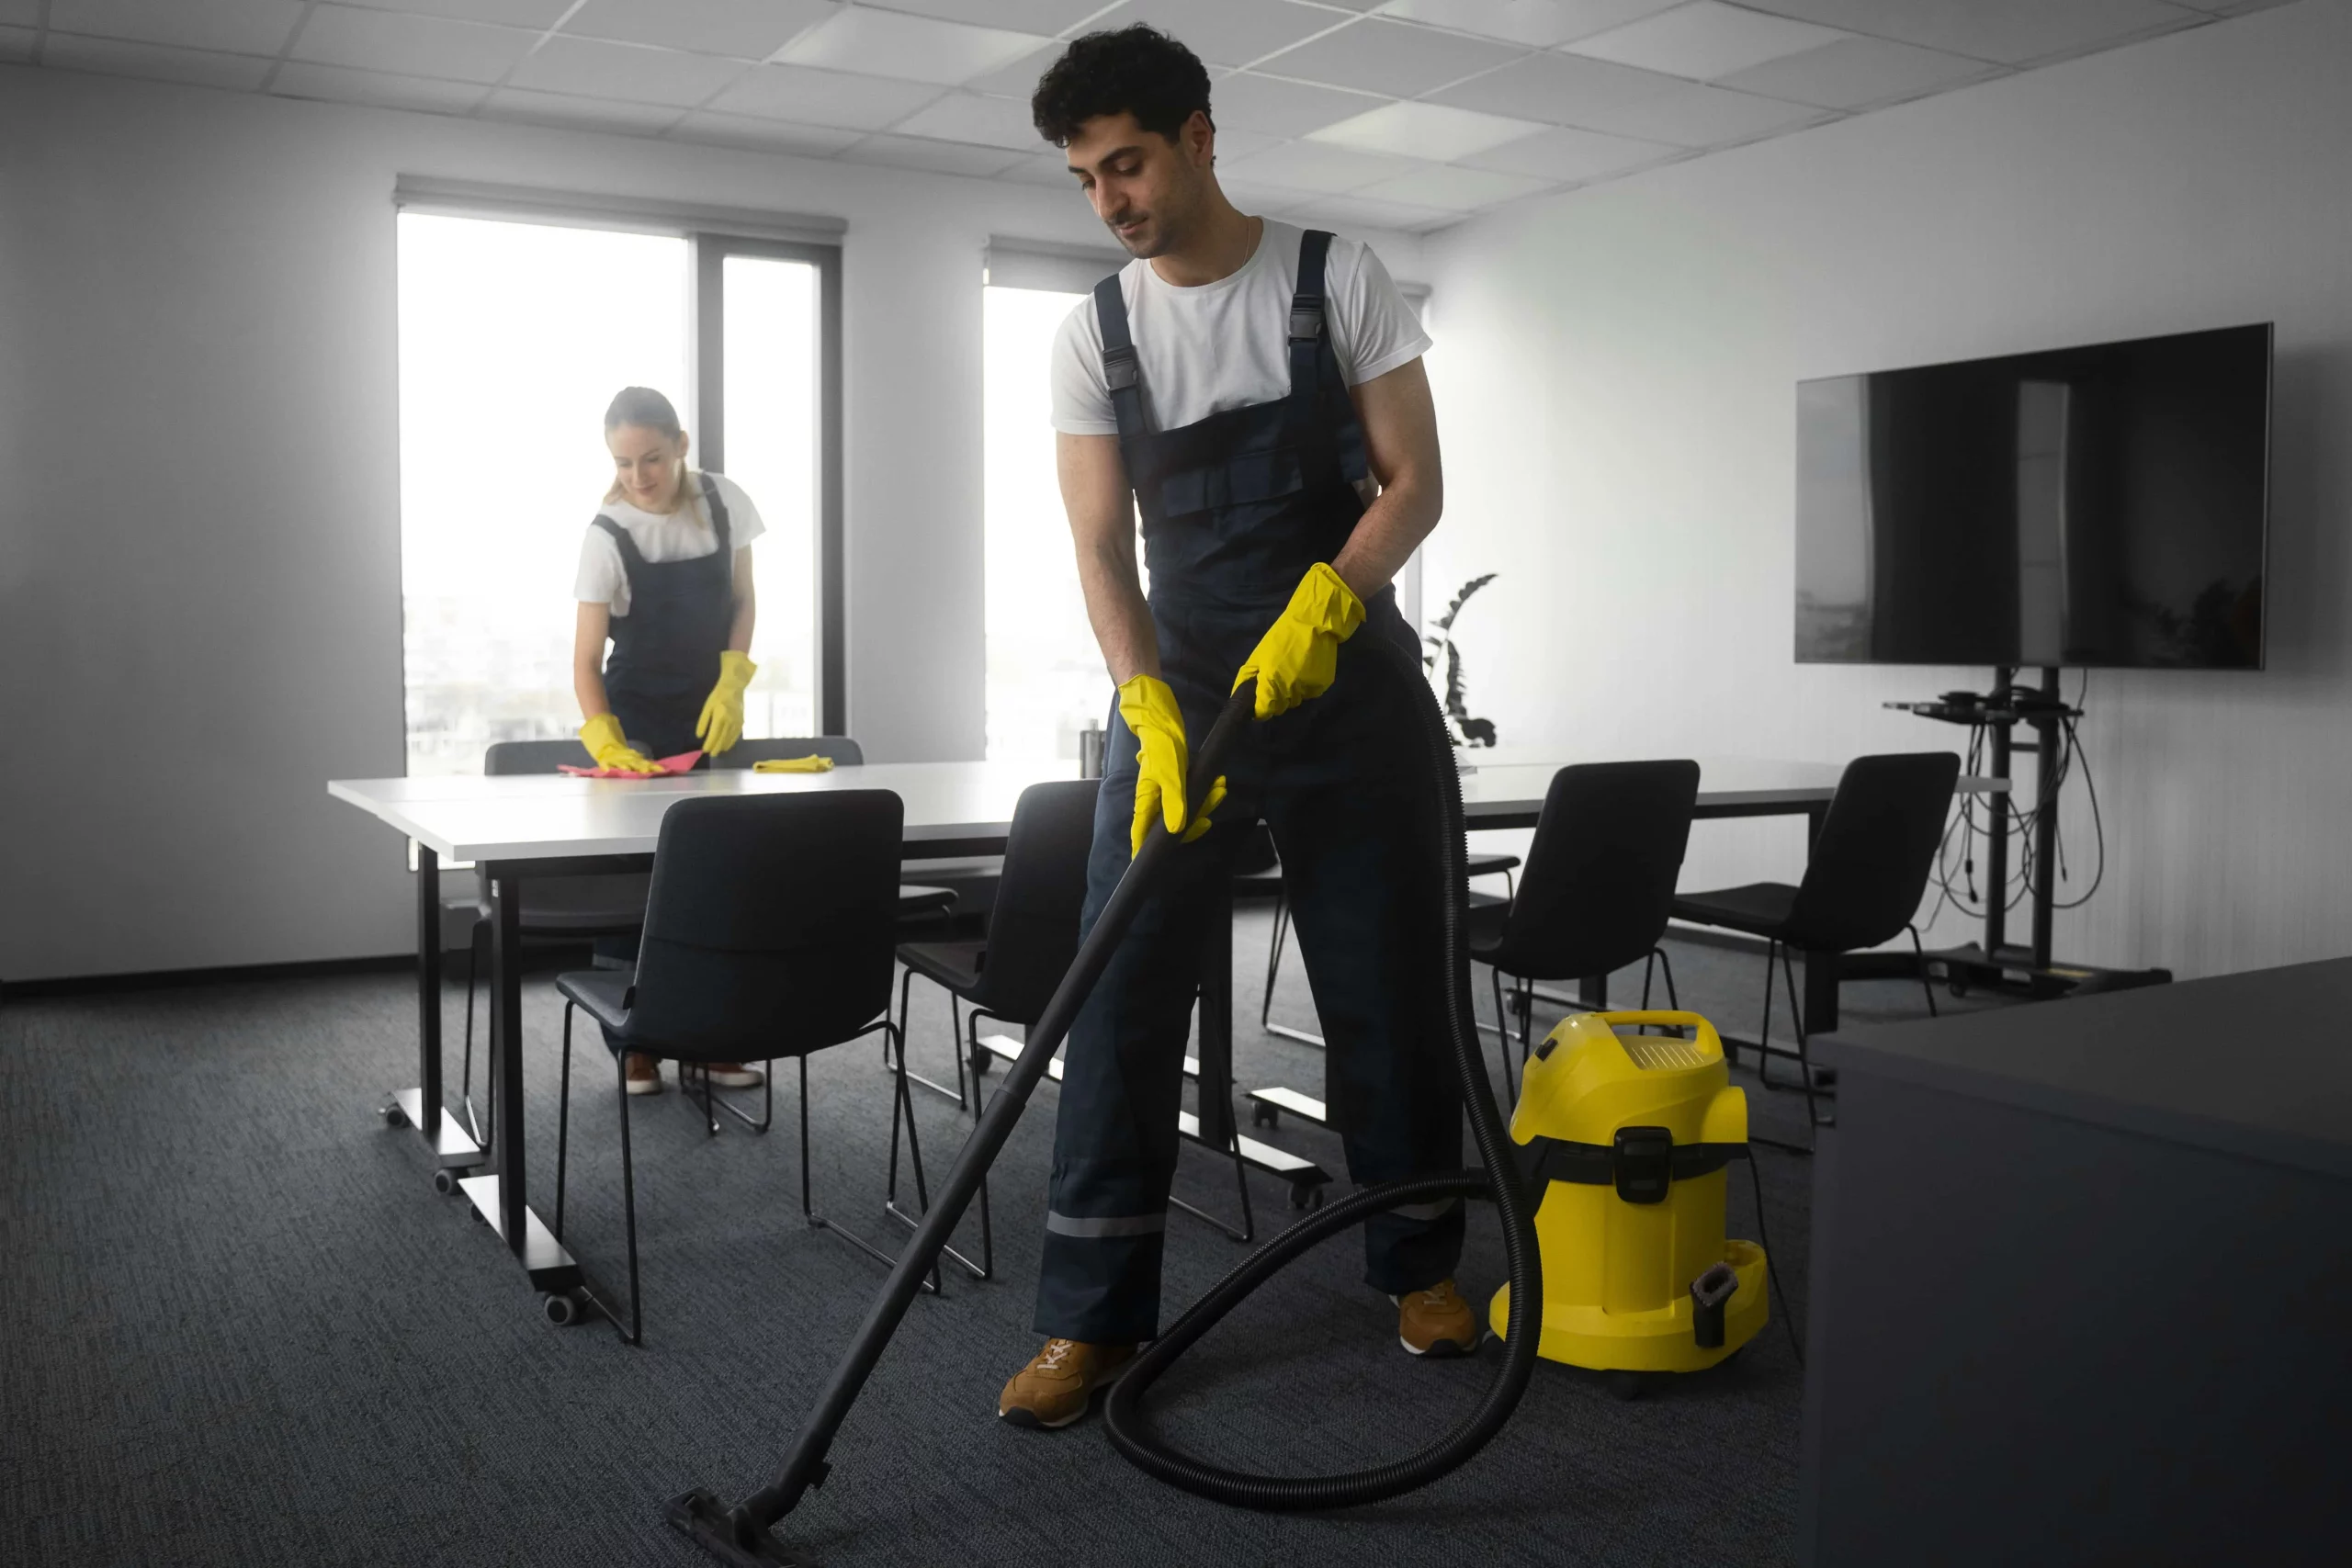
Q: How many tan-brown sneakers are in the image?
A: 2